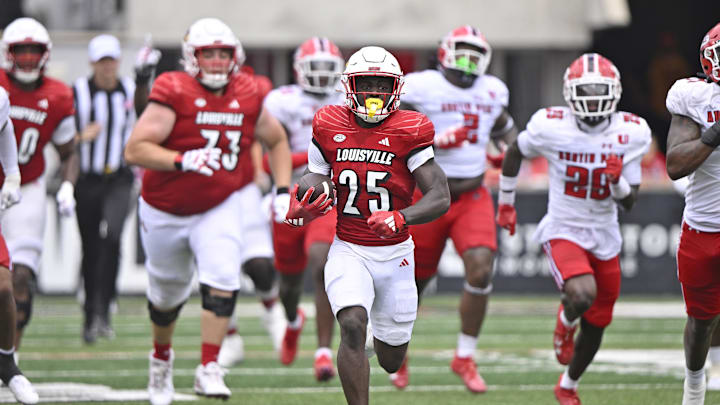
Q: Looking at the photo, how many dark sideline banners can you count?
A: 1